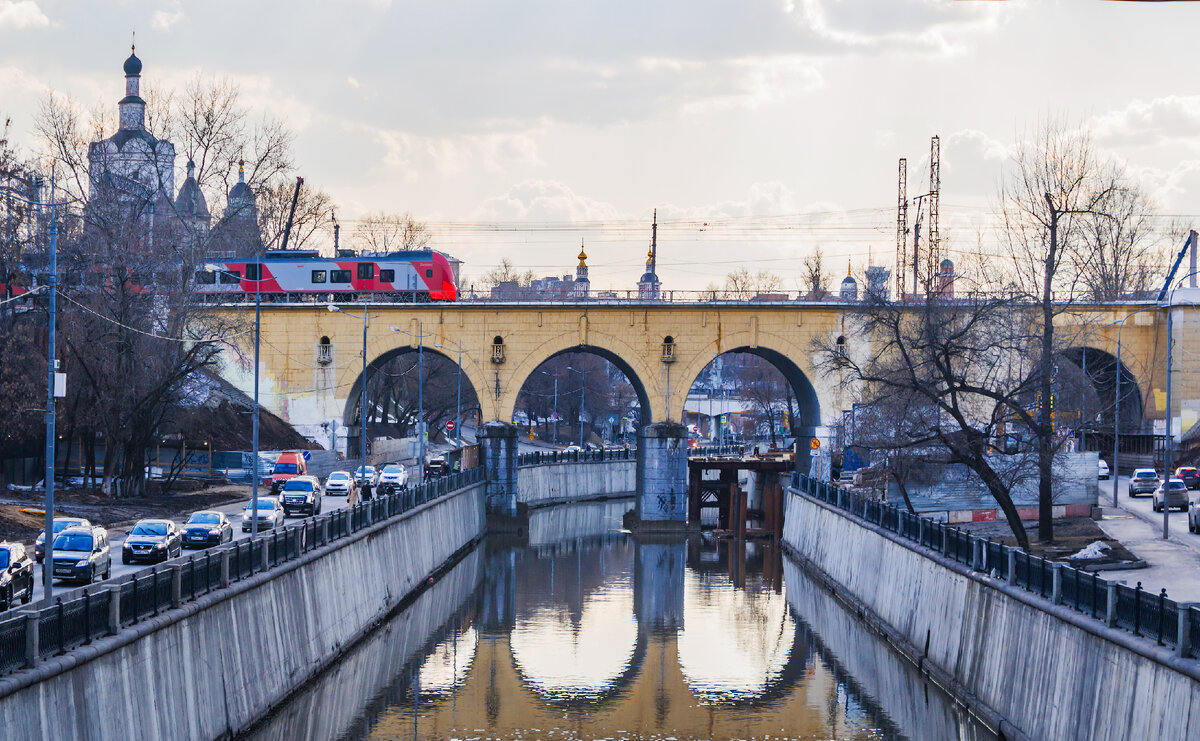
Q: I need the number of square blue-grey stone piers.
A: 2